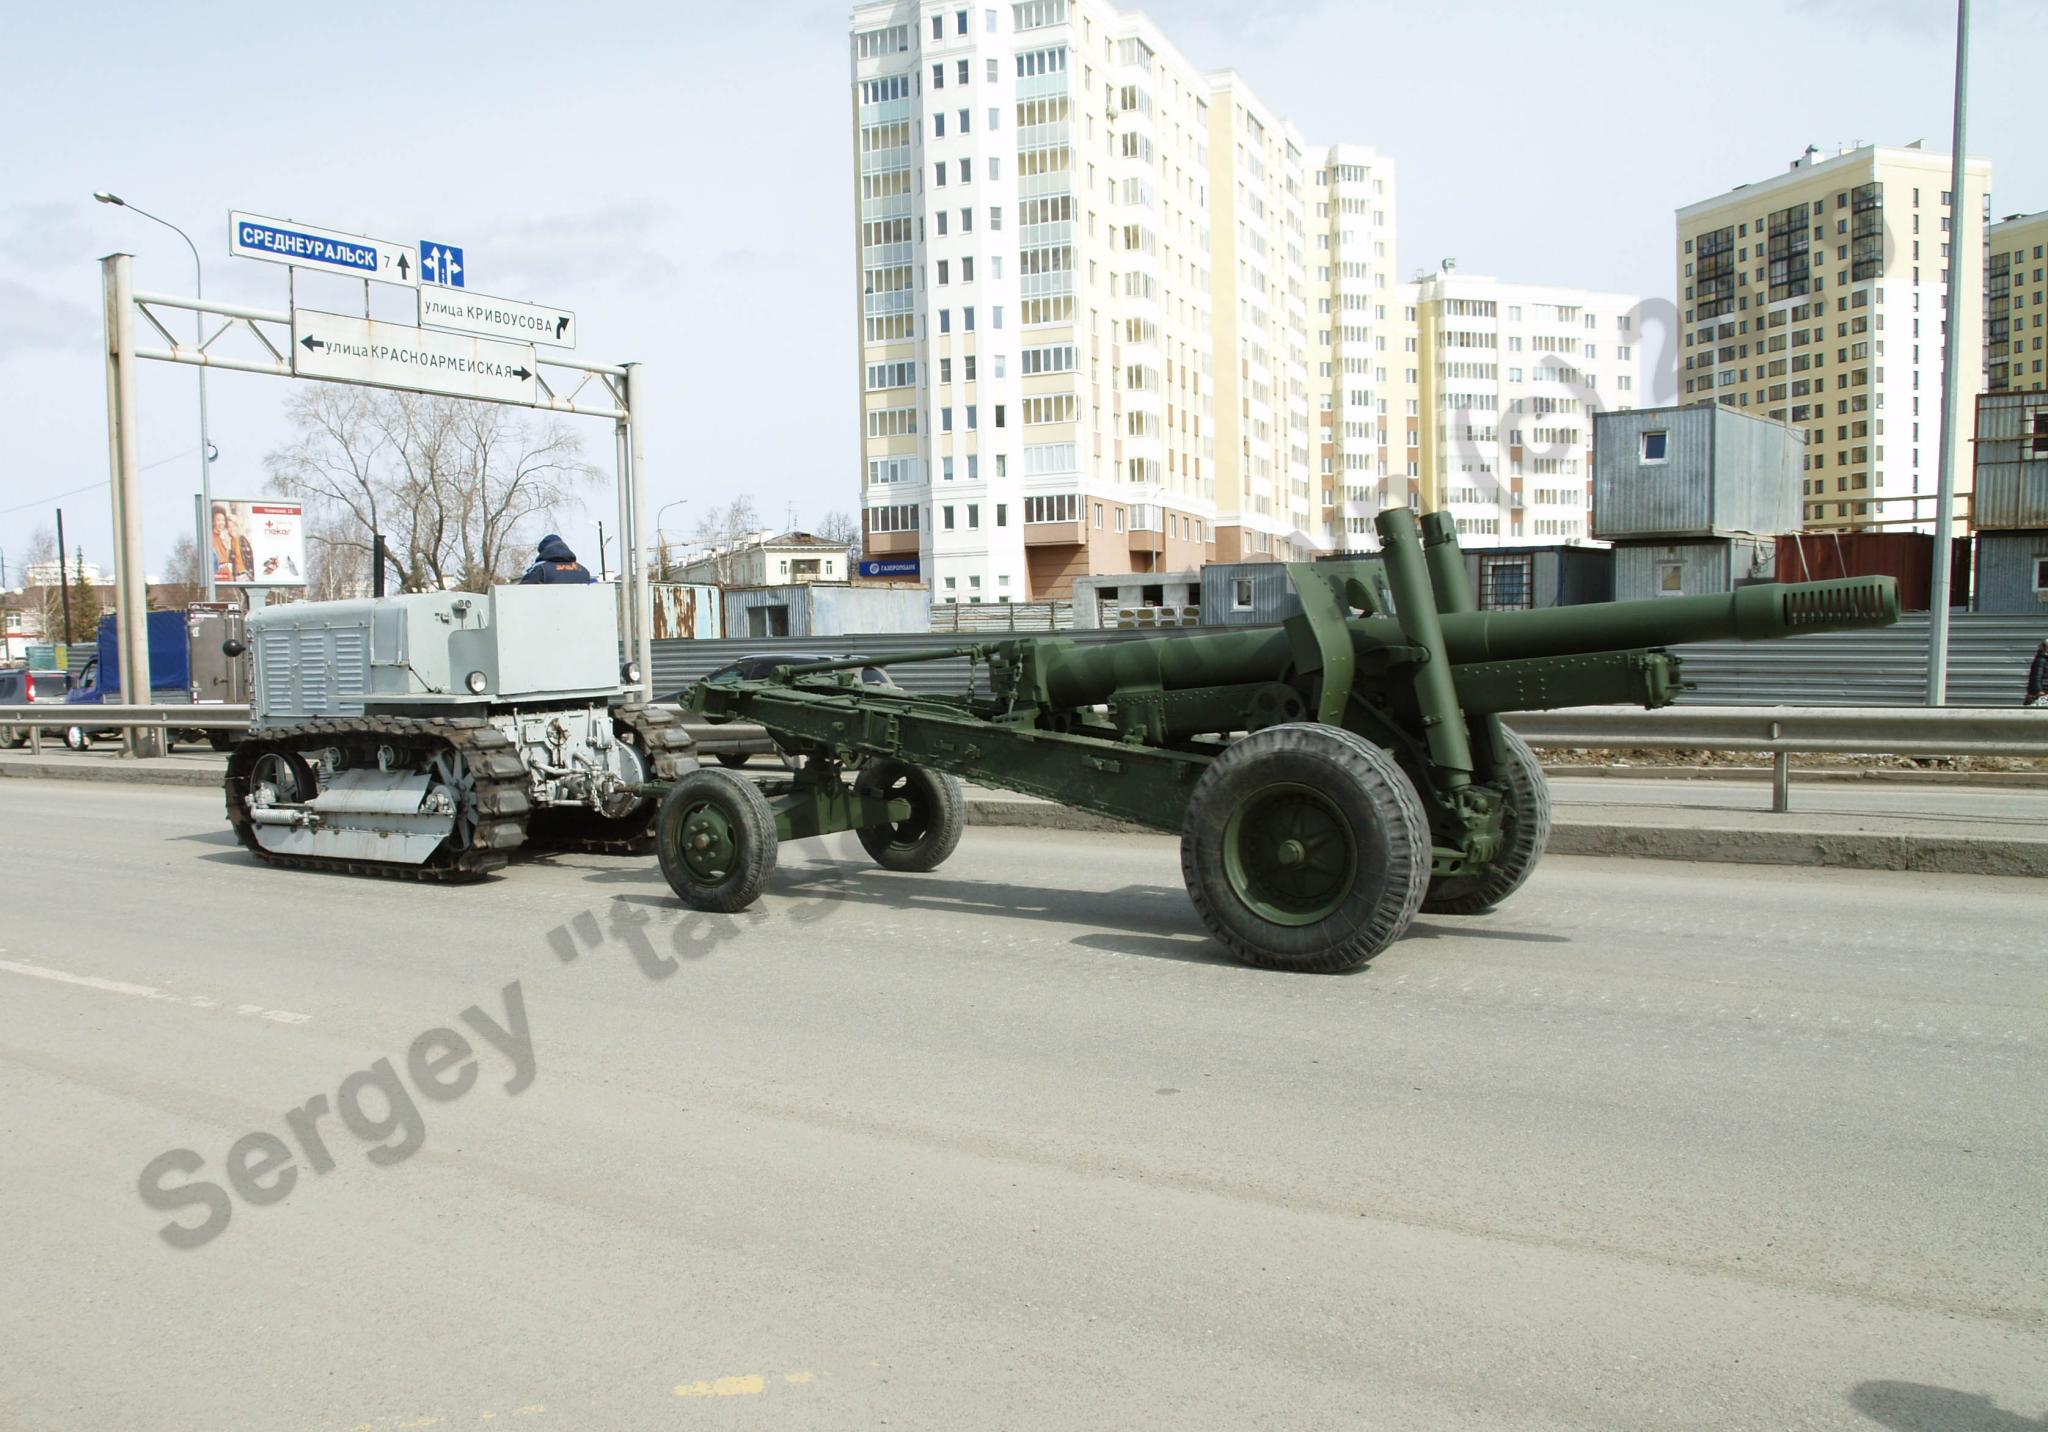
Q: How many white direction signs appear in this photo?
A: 3